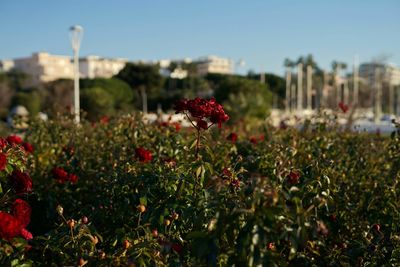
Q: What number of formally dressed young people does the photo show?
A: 0